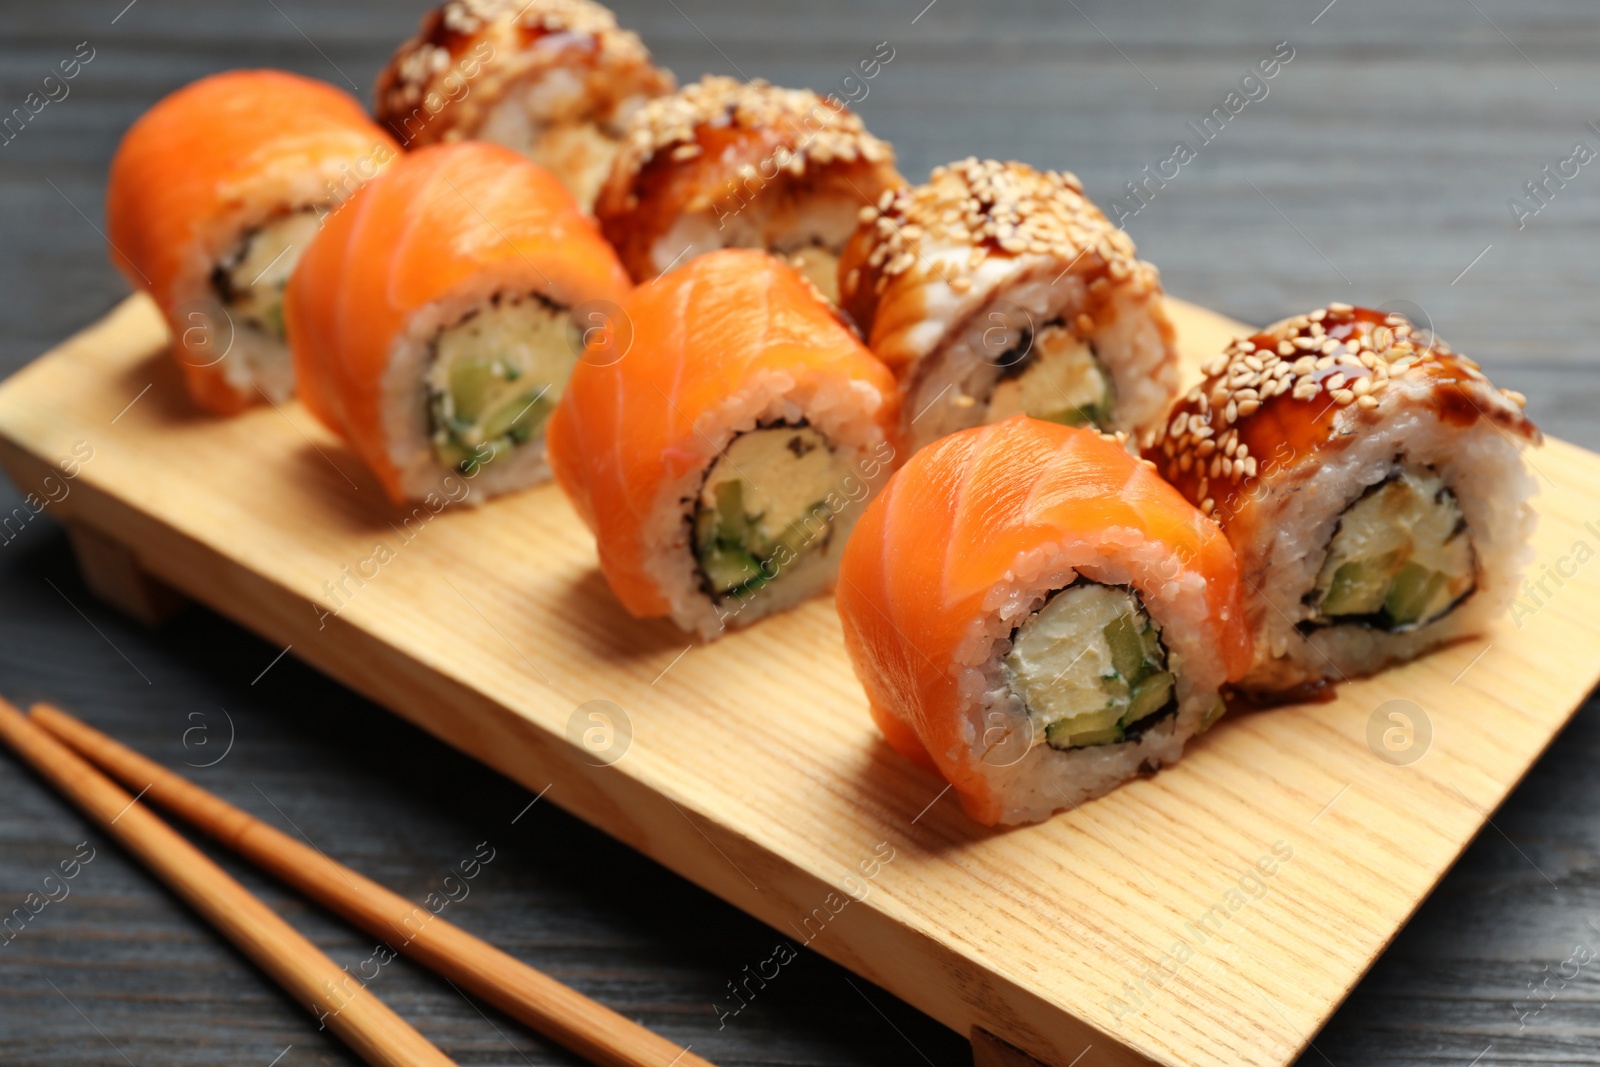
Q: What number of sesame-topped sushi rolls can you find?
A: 4